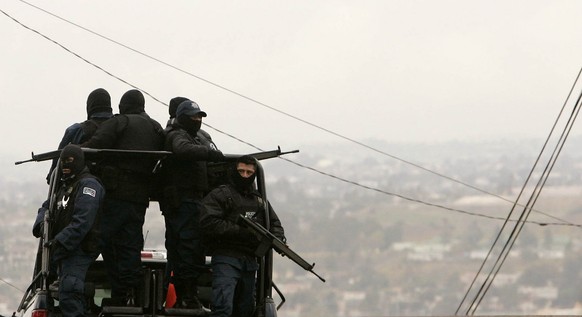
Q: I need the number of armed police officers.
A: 6